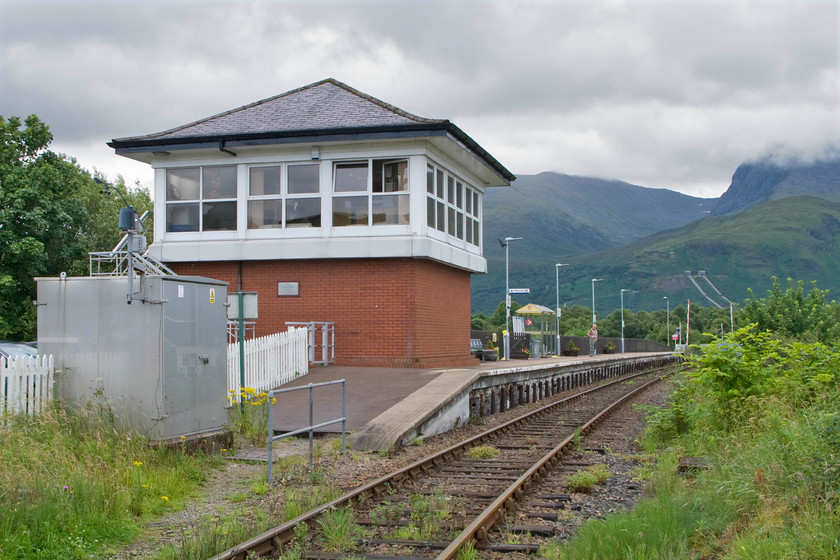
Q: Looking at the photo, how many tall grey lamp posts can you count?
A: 5